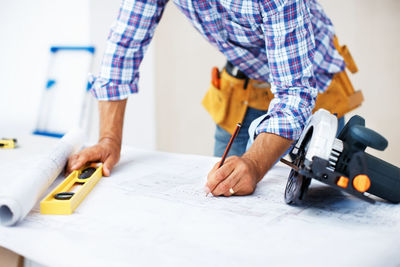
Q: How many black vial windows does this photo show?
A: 2